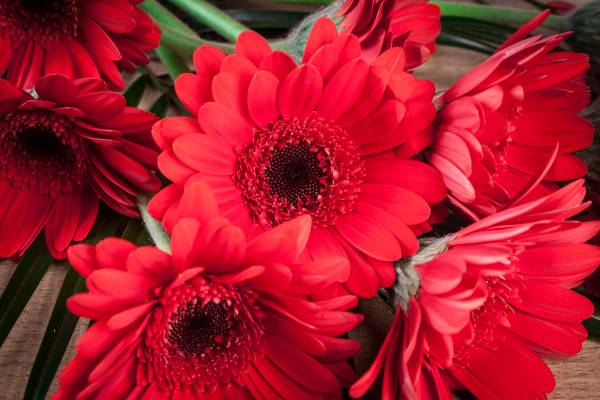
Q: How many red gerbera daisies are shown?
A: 7